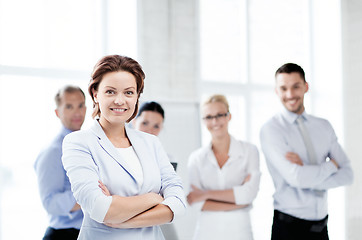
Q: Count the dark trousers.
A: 2